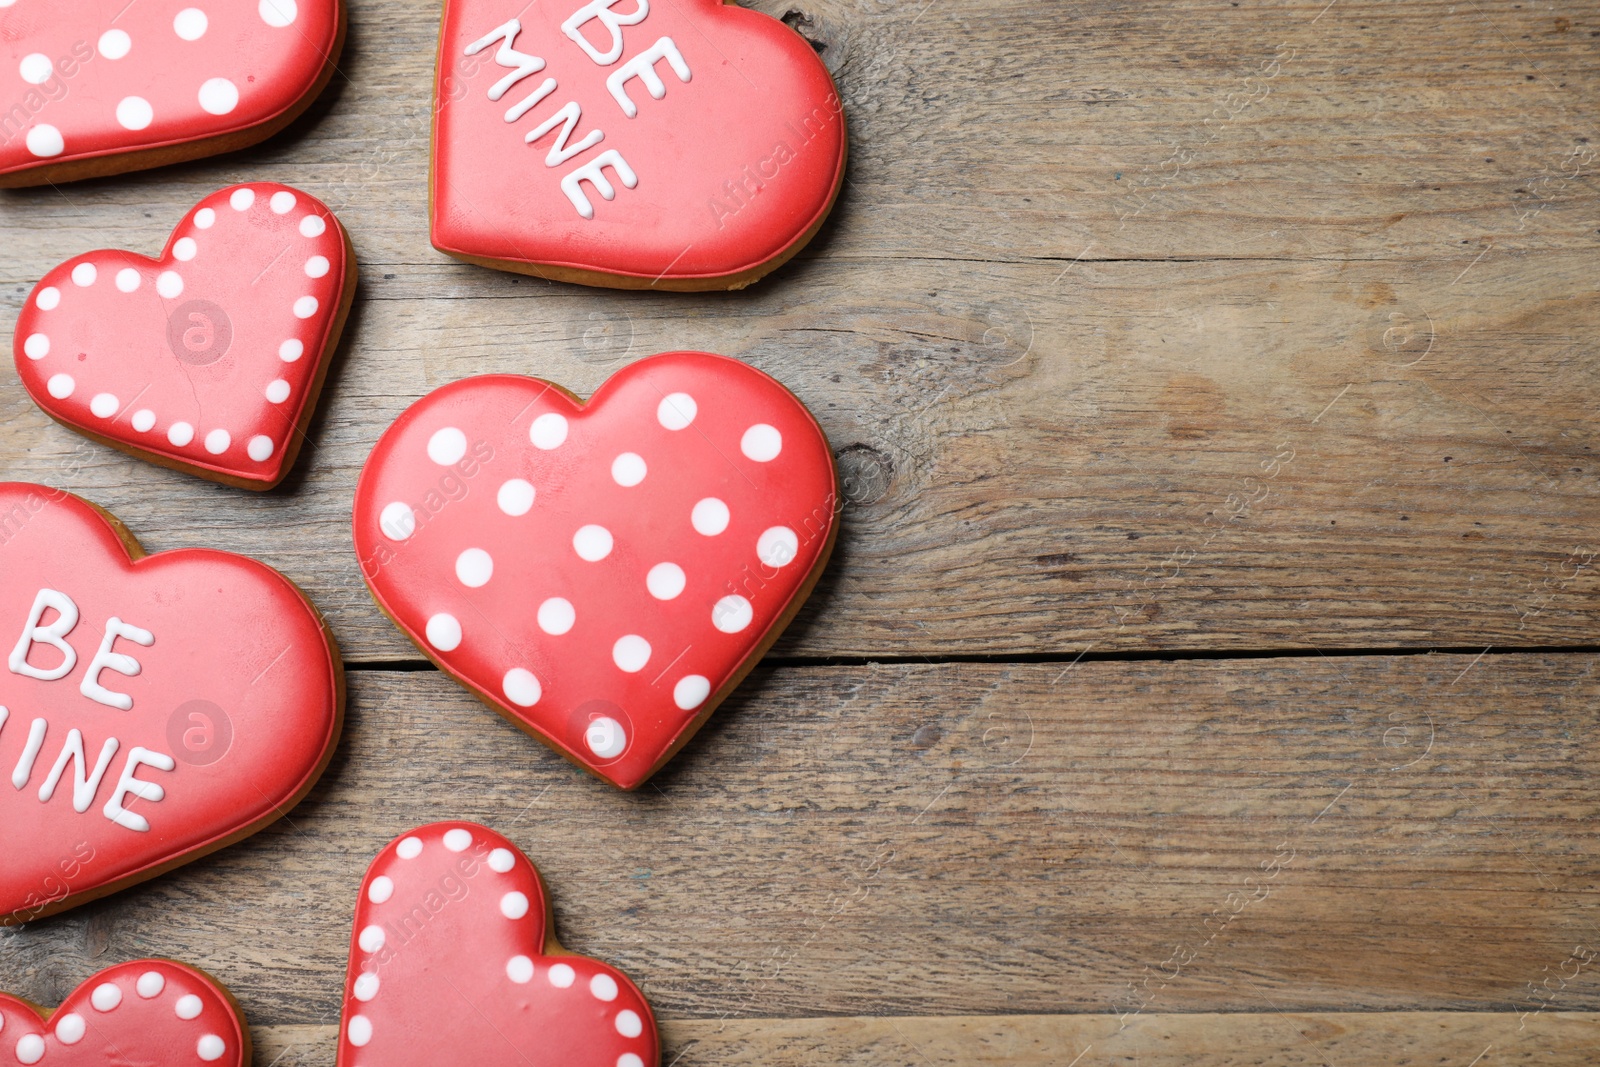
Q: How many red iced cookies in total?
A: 7